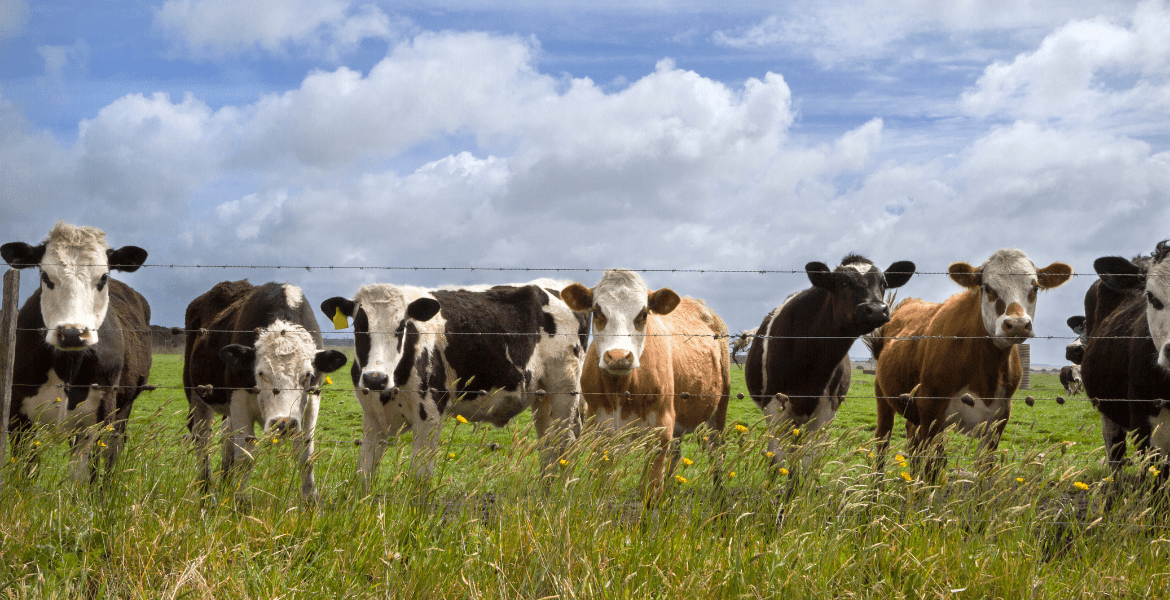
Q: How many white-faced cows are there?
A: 6